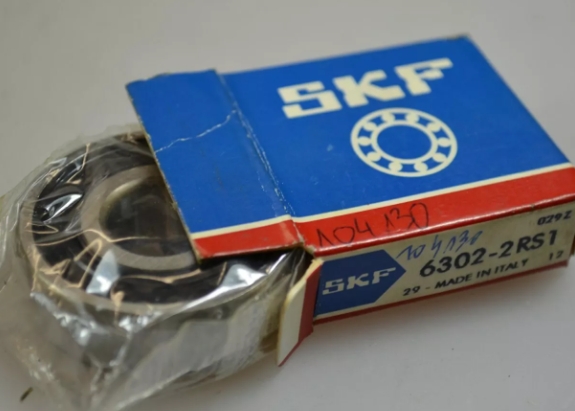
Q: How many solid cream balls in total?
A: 10